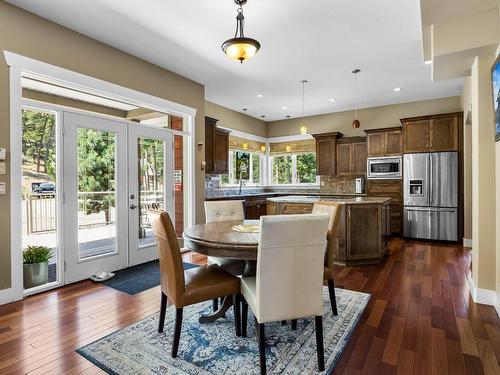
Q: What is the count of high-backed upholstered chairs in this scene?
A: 4